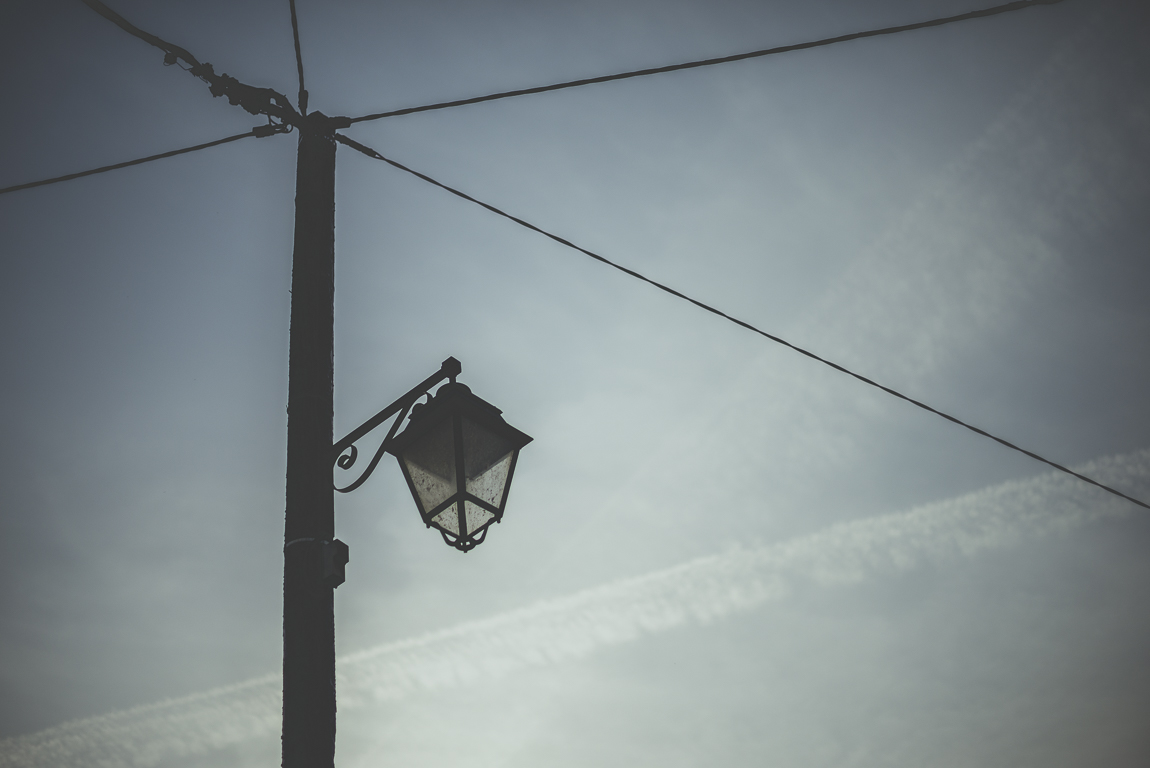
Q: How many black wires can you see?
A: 5